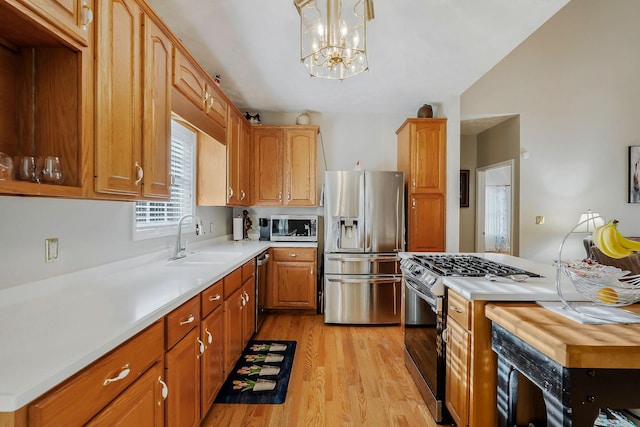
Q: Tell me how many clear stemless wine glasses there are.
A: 2